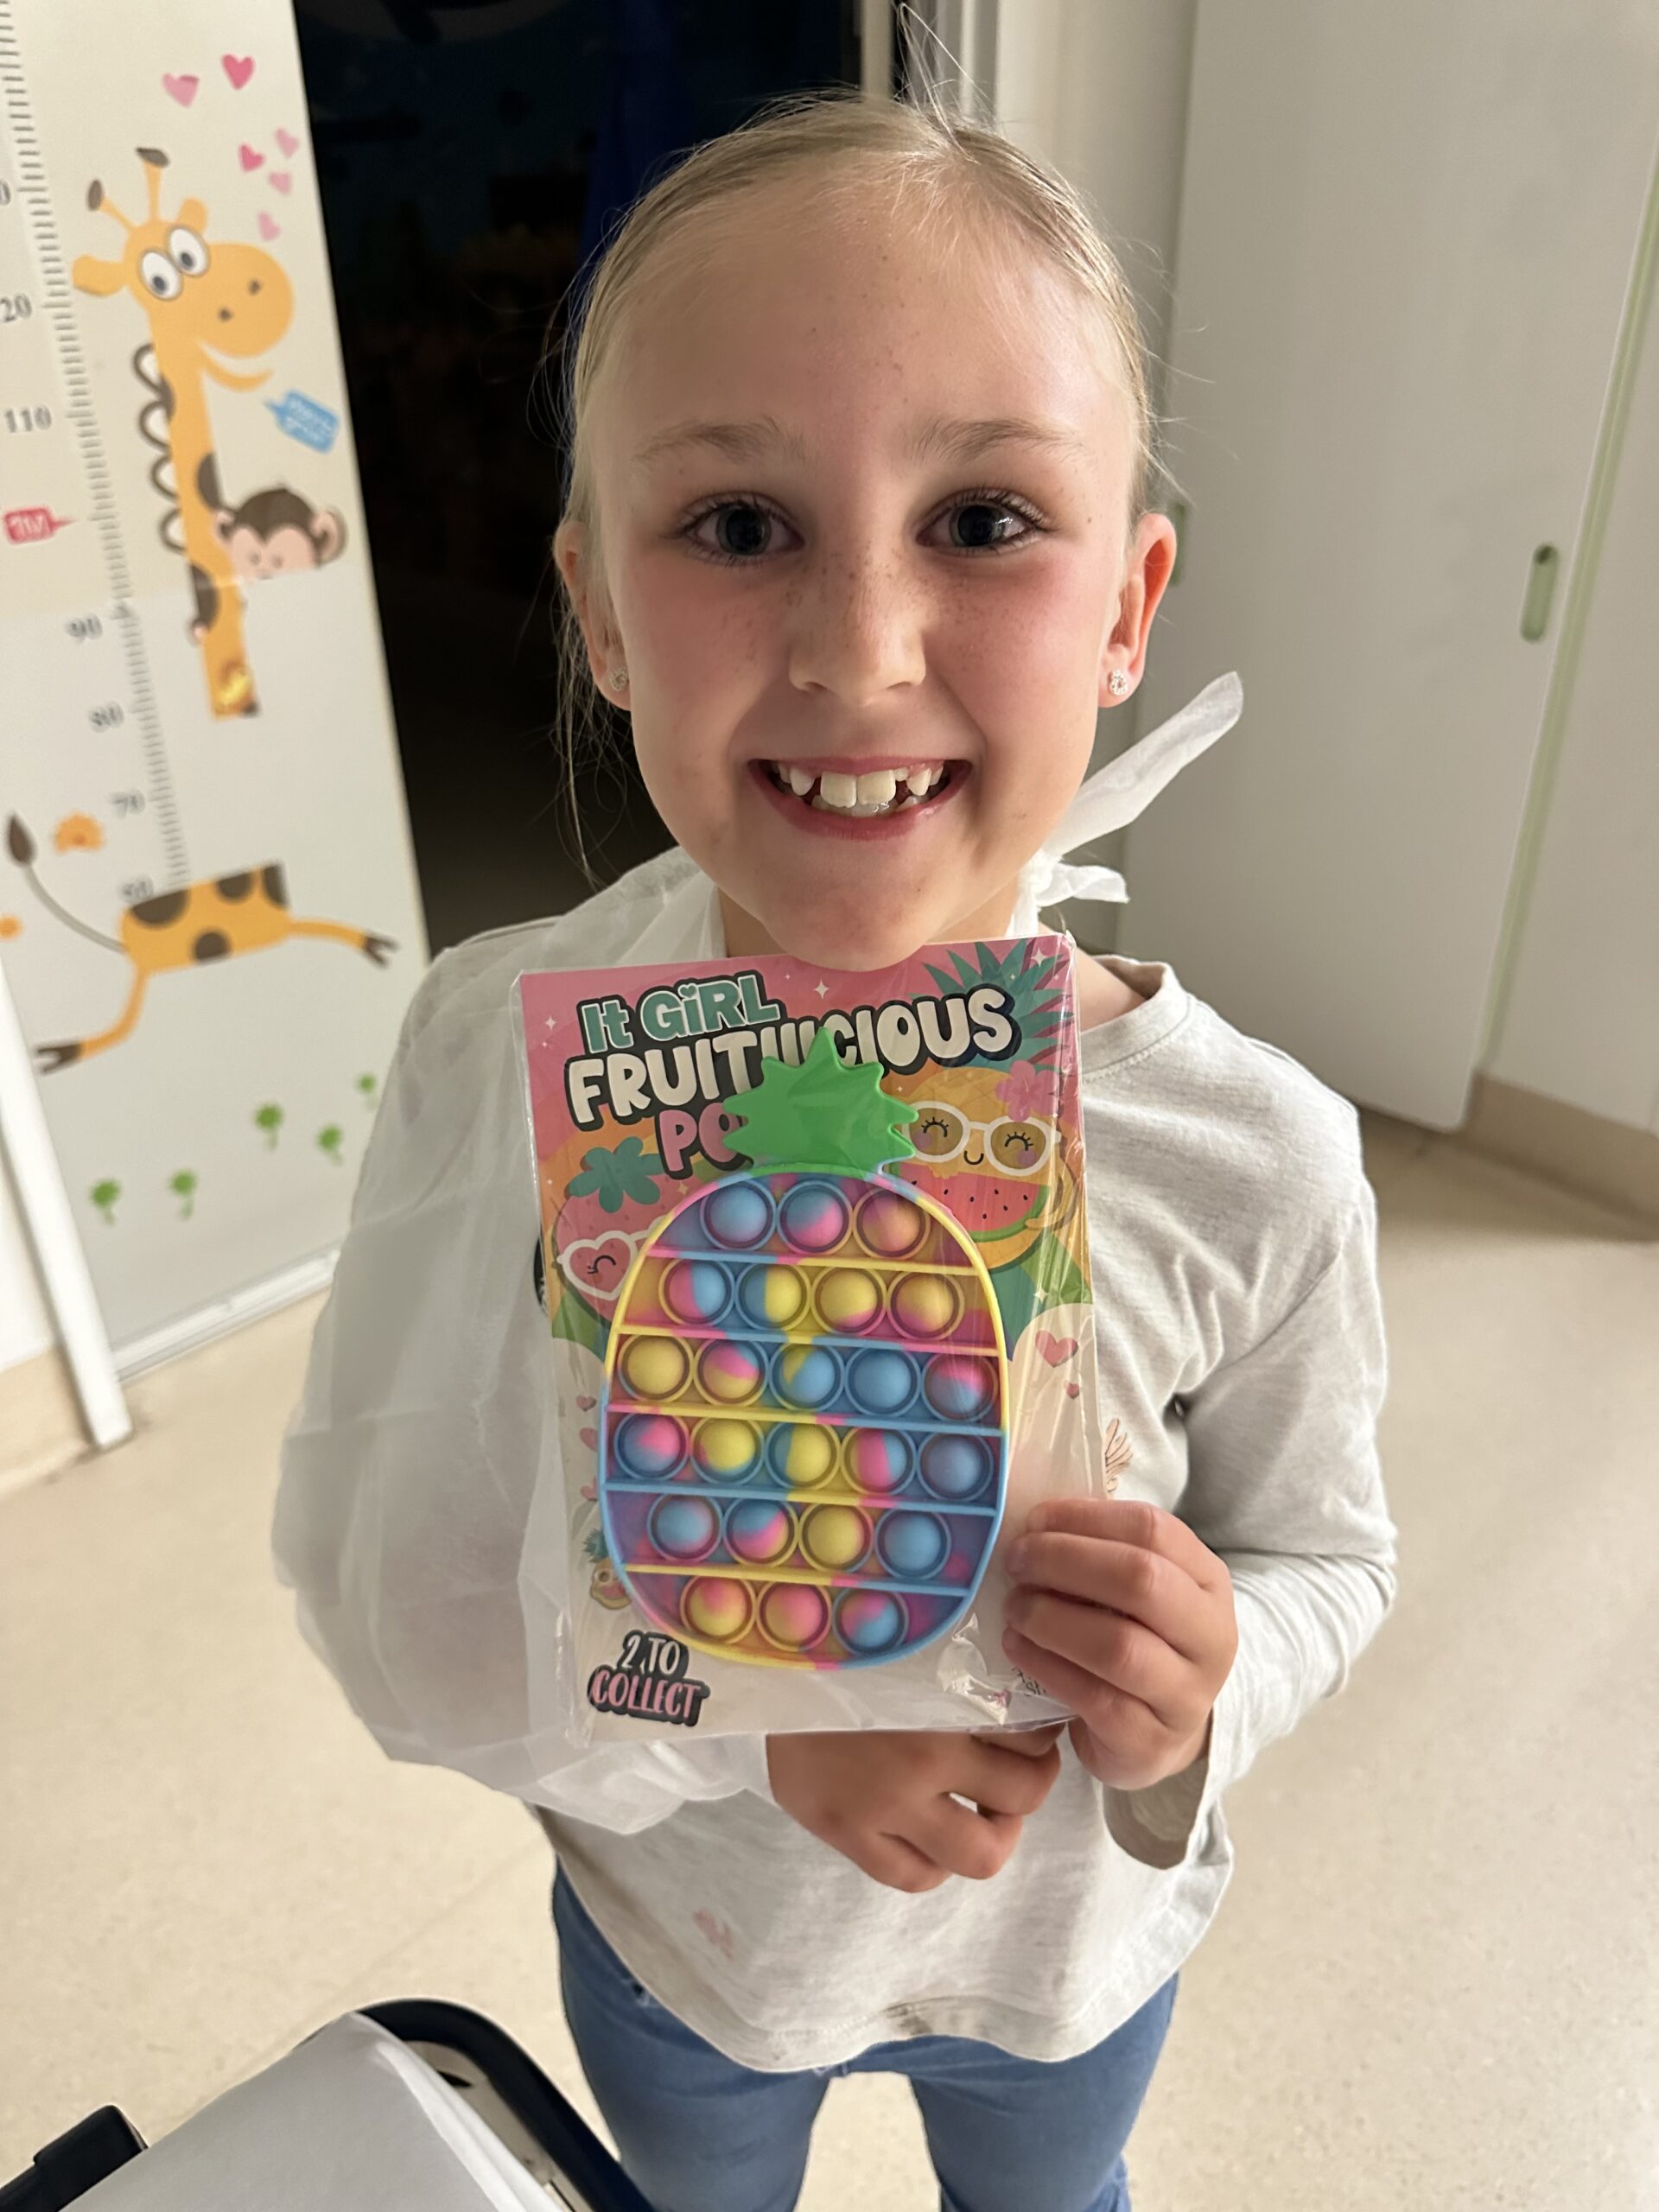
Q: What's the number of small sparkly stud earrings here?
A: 2